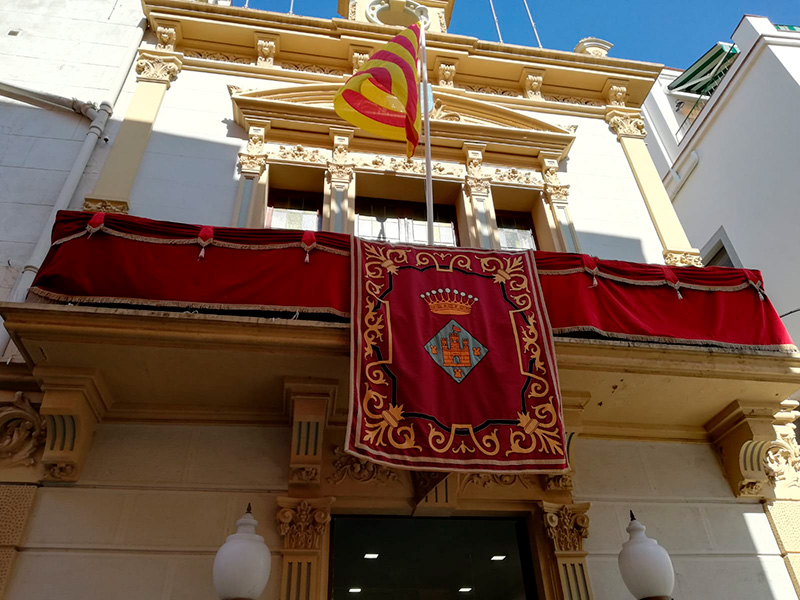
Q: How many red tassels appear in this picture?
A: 6